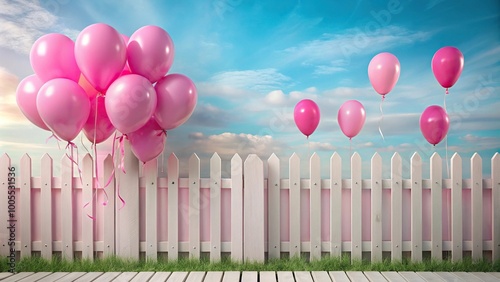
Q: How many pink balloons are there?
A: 15